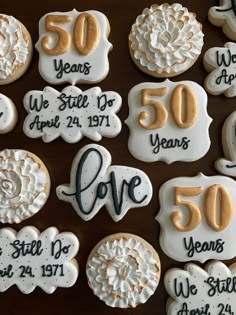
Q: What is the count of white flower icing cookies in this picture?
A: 4